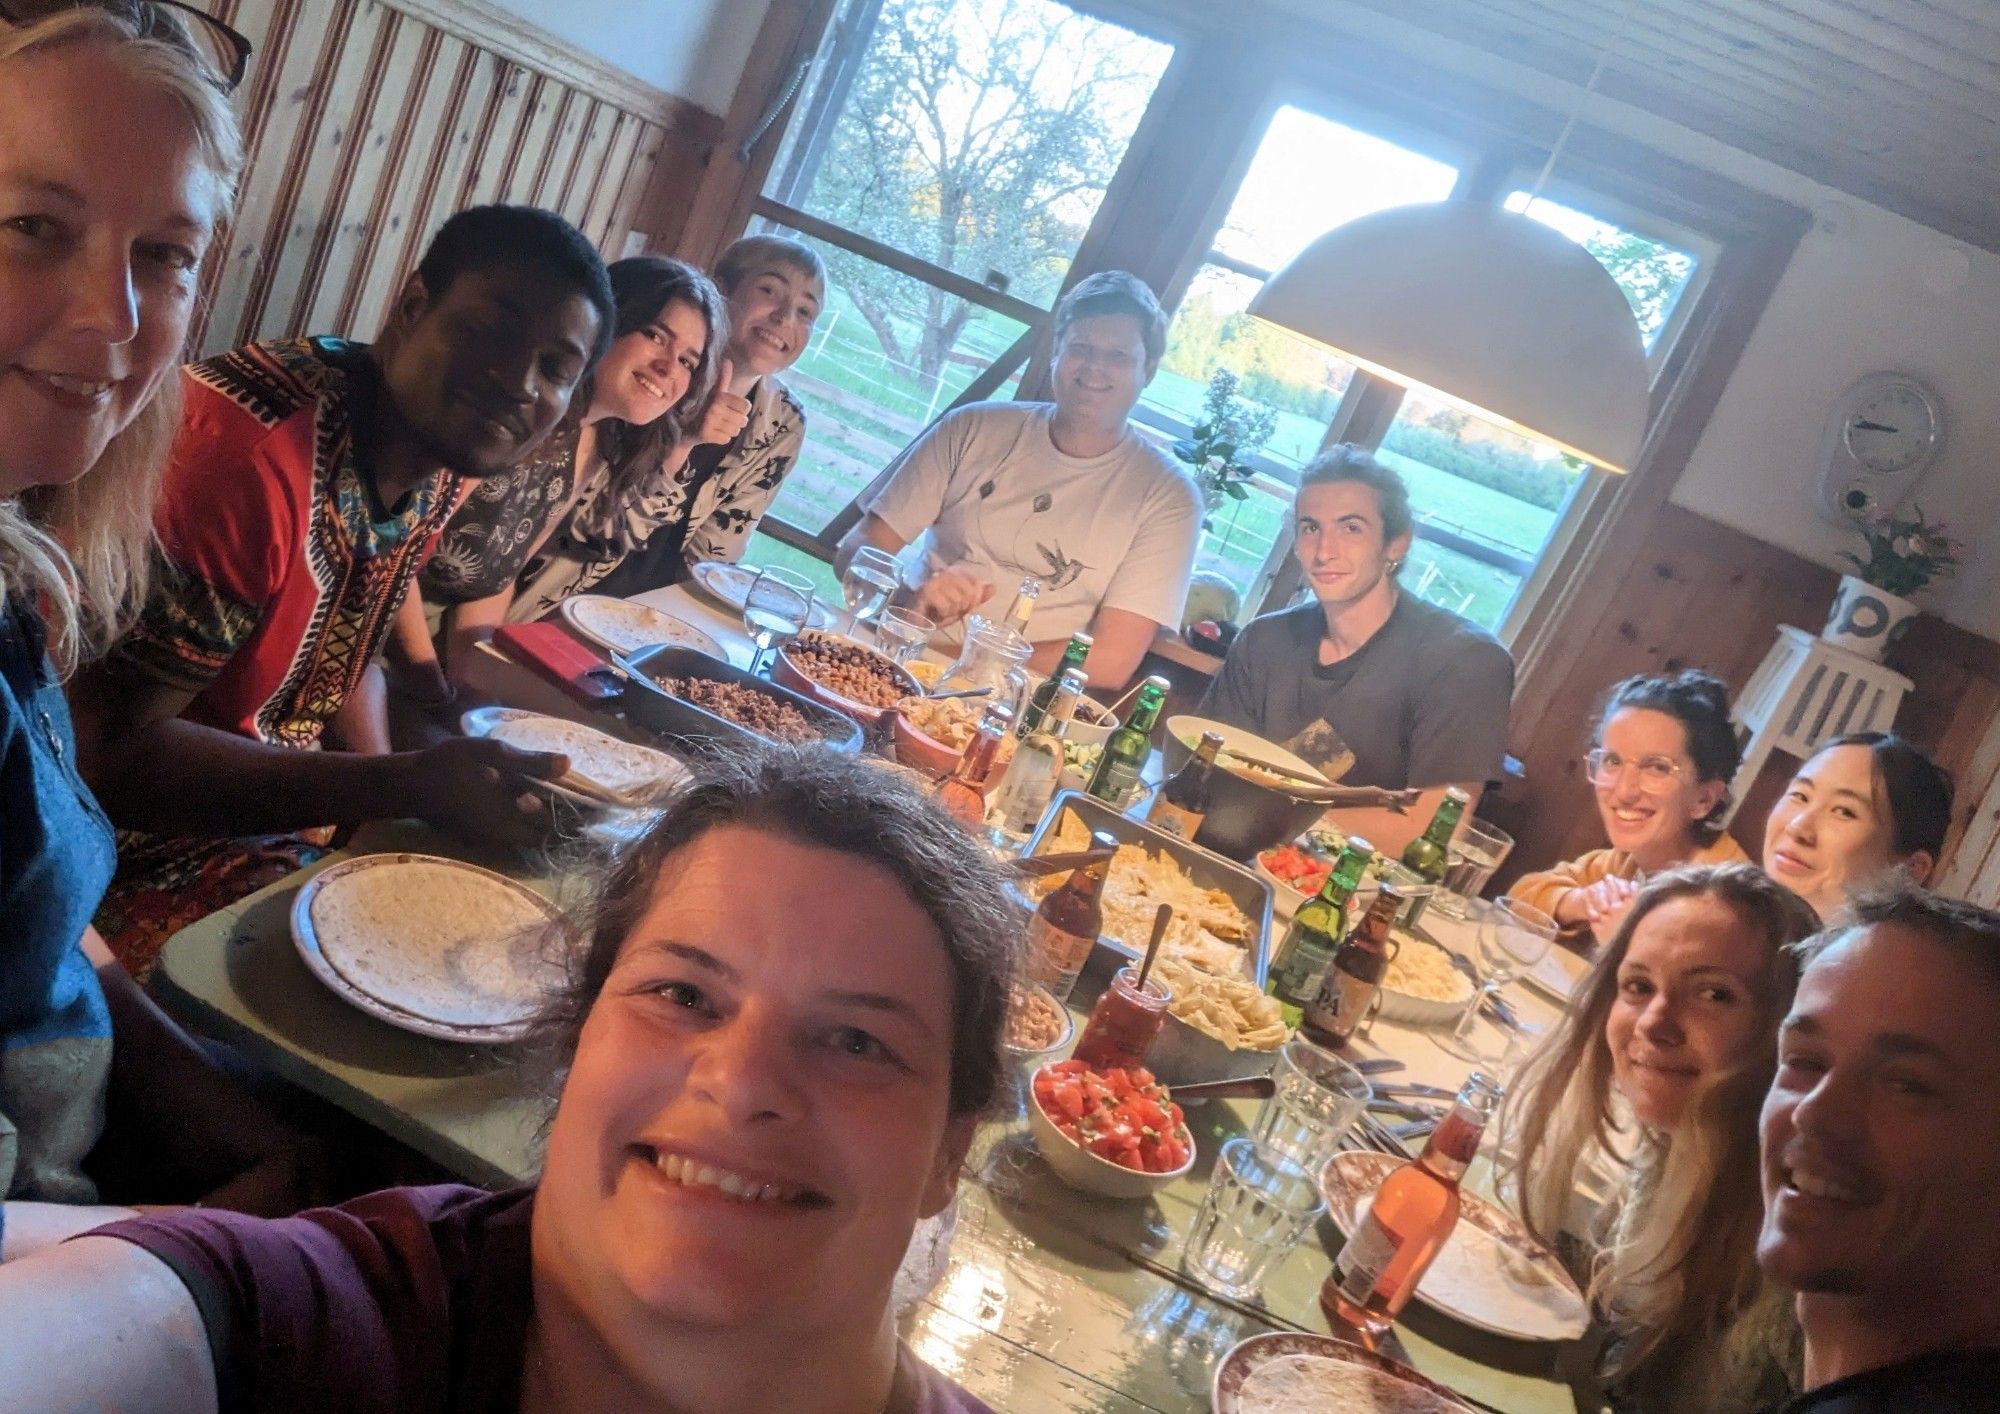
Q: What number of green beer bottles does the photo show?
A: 4